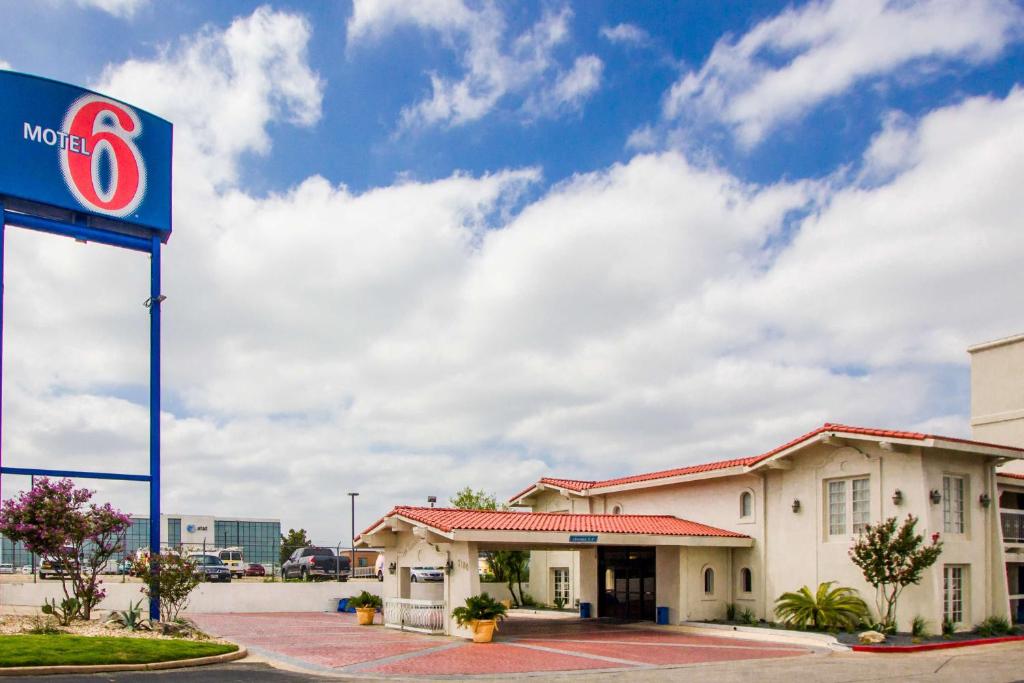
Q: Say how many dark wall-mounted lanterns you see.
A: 6